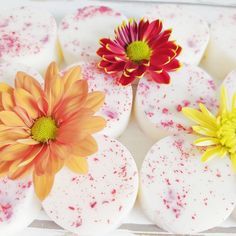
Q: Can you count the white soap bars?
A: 11